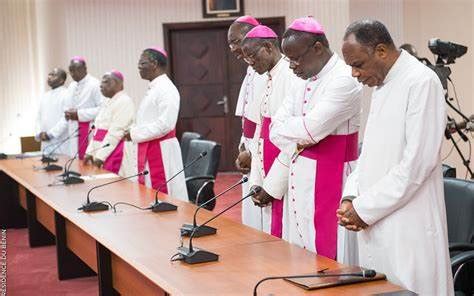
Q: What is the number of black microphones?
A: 9